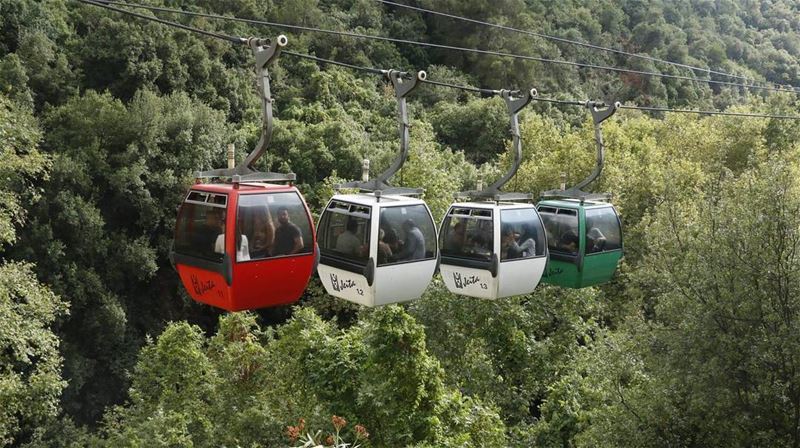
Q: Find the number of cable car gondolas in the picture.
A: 4